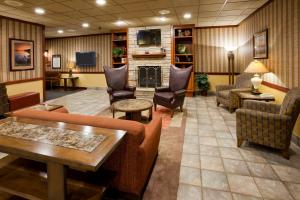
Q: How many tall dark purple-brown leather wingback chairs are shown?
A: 2